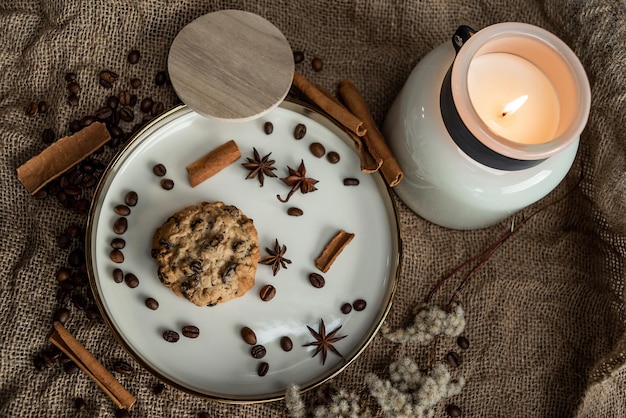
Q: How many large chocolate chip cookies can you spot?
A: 1